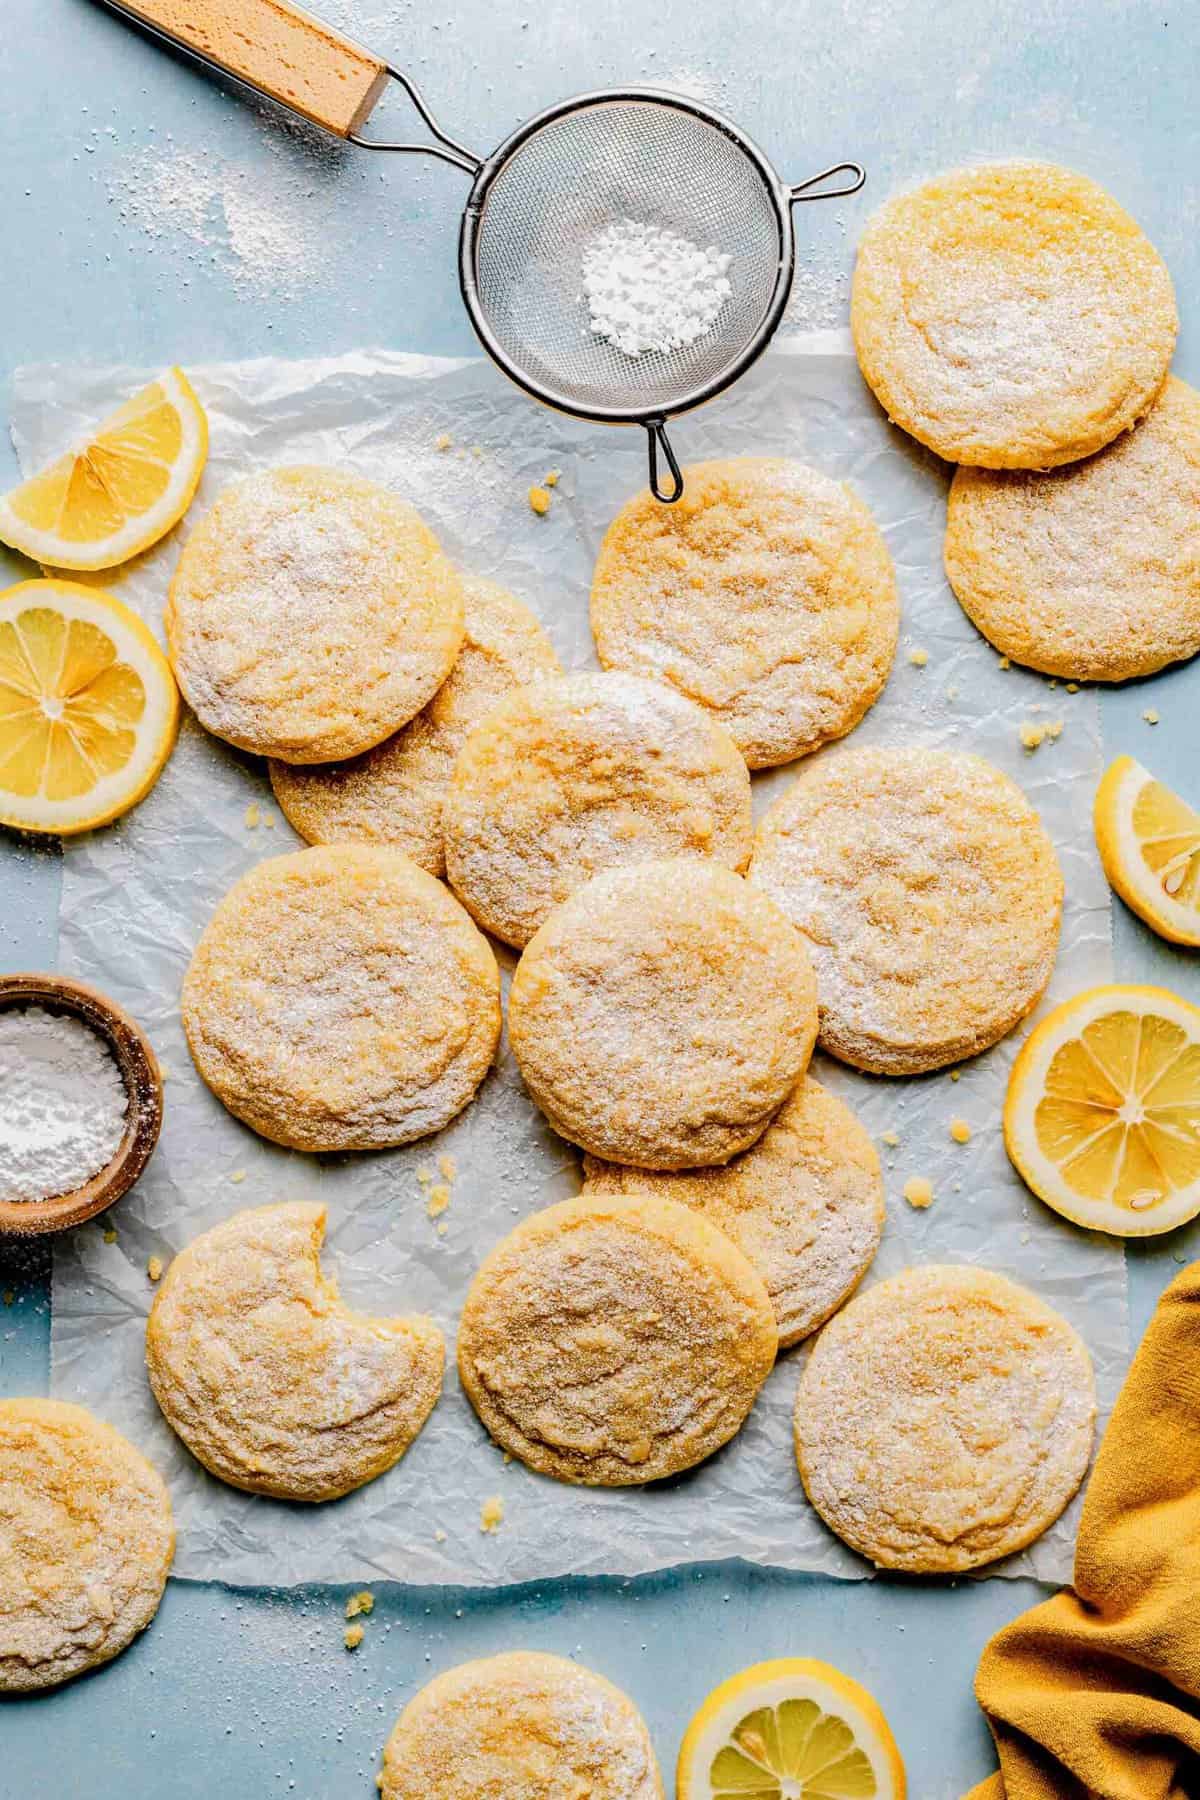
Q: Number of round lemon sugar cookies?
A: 15